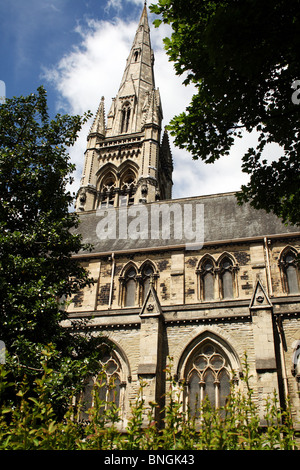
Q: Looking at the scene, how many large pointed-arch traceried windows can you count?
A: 2